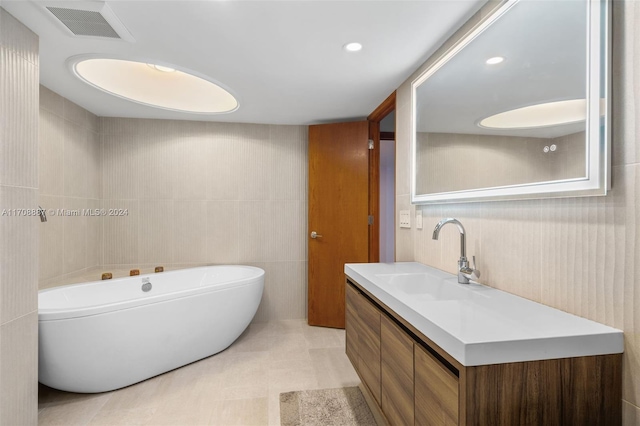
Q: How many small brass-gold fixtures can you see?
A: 3